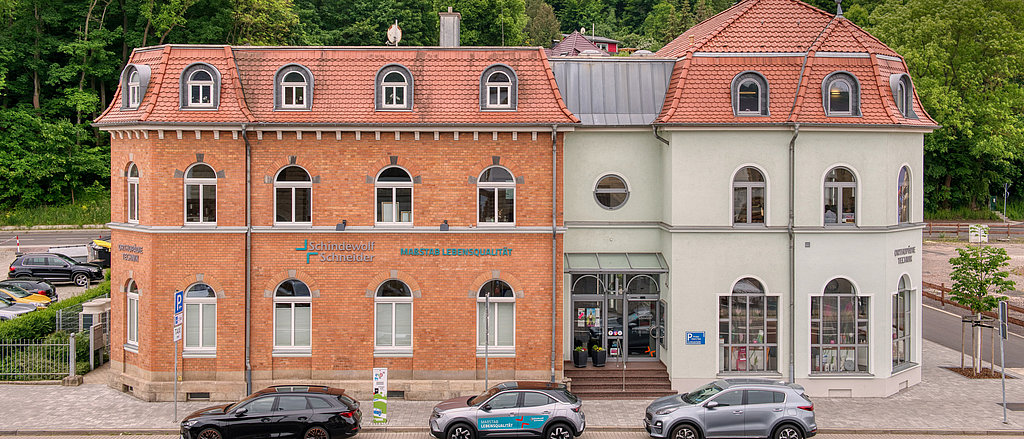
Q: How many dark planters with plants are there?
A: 2